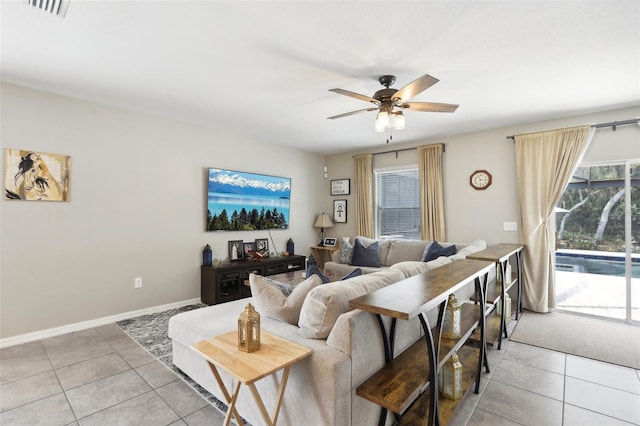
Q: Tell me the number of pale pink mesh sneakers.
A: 0